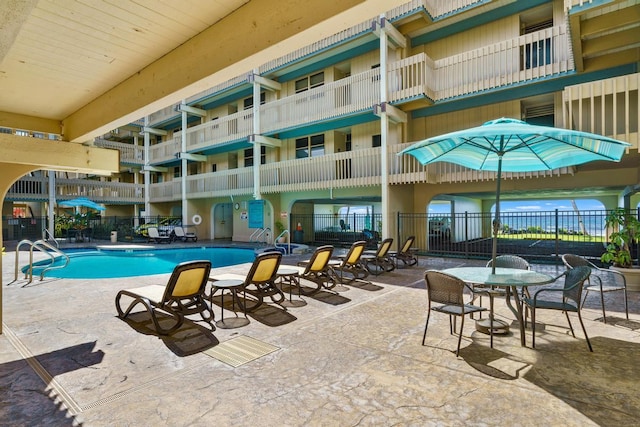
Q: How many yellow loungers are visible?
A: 6